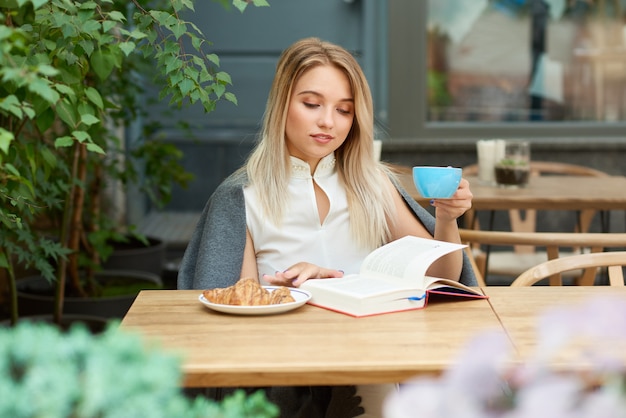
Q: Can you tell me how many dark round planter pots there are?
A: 3